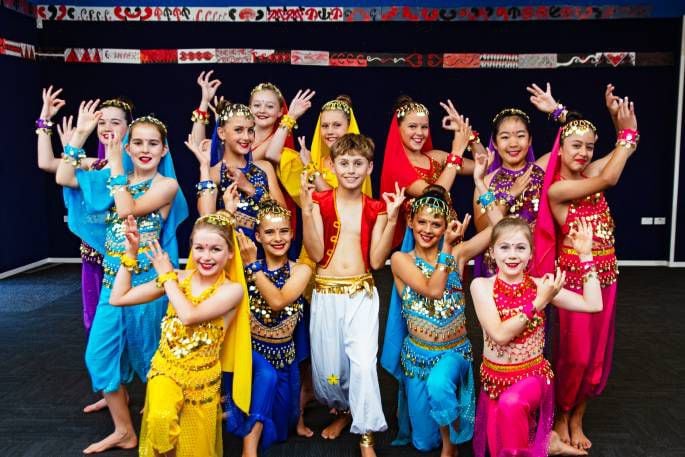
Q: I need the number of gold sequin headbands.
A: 11